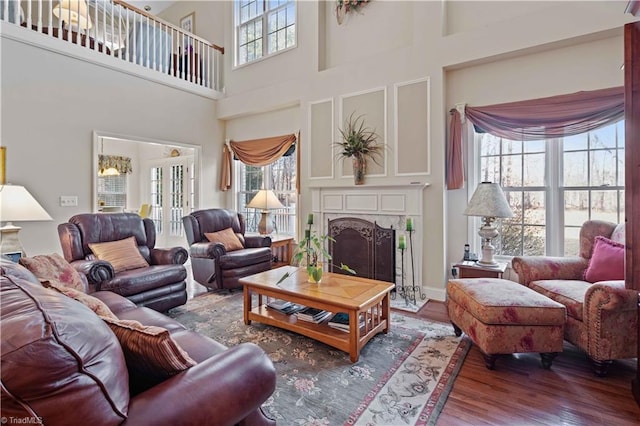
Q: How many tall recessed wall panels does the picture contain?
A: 3